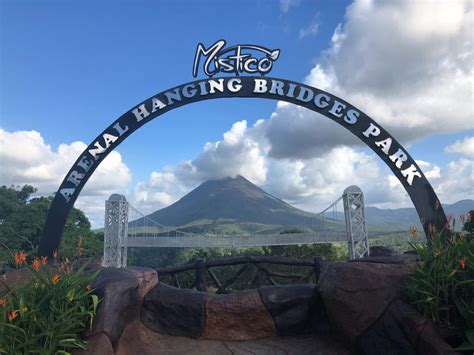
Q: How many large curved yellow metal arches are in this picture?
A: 0